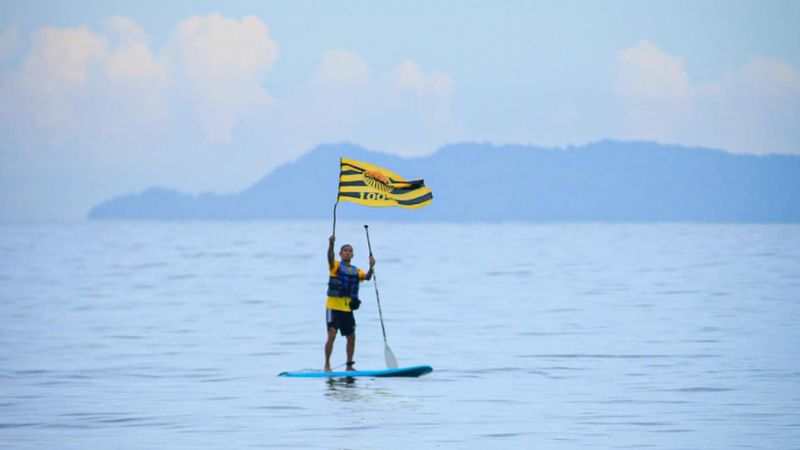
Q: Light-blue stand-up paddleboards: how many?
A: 1